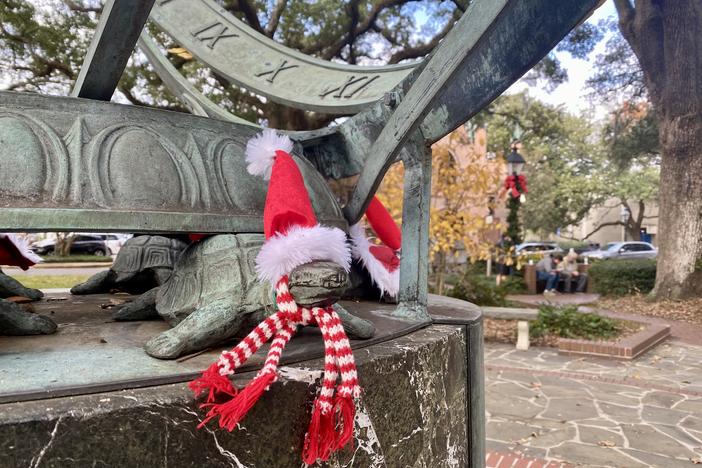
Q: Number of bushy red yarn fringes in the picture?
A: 4